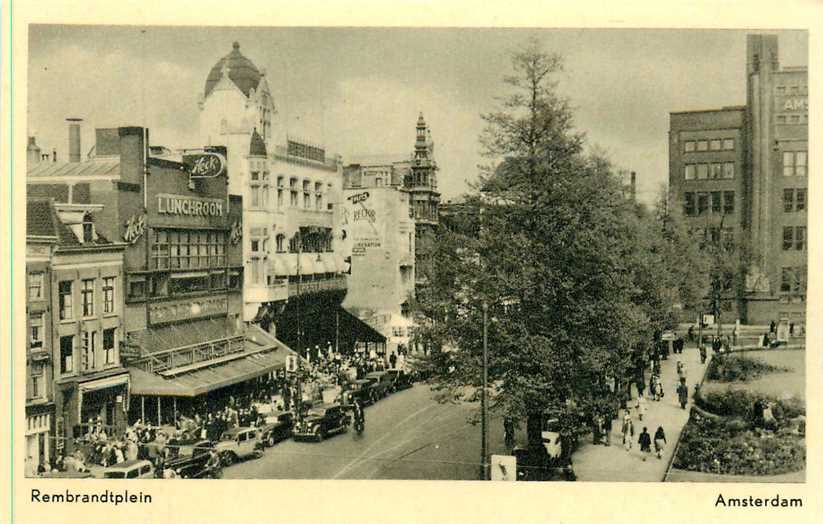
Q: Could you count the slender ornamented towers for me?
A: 1